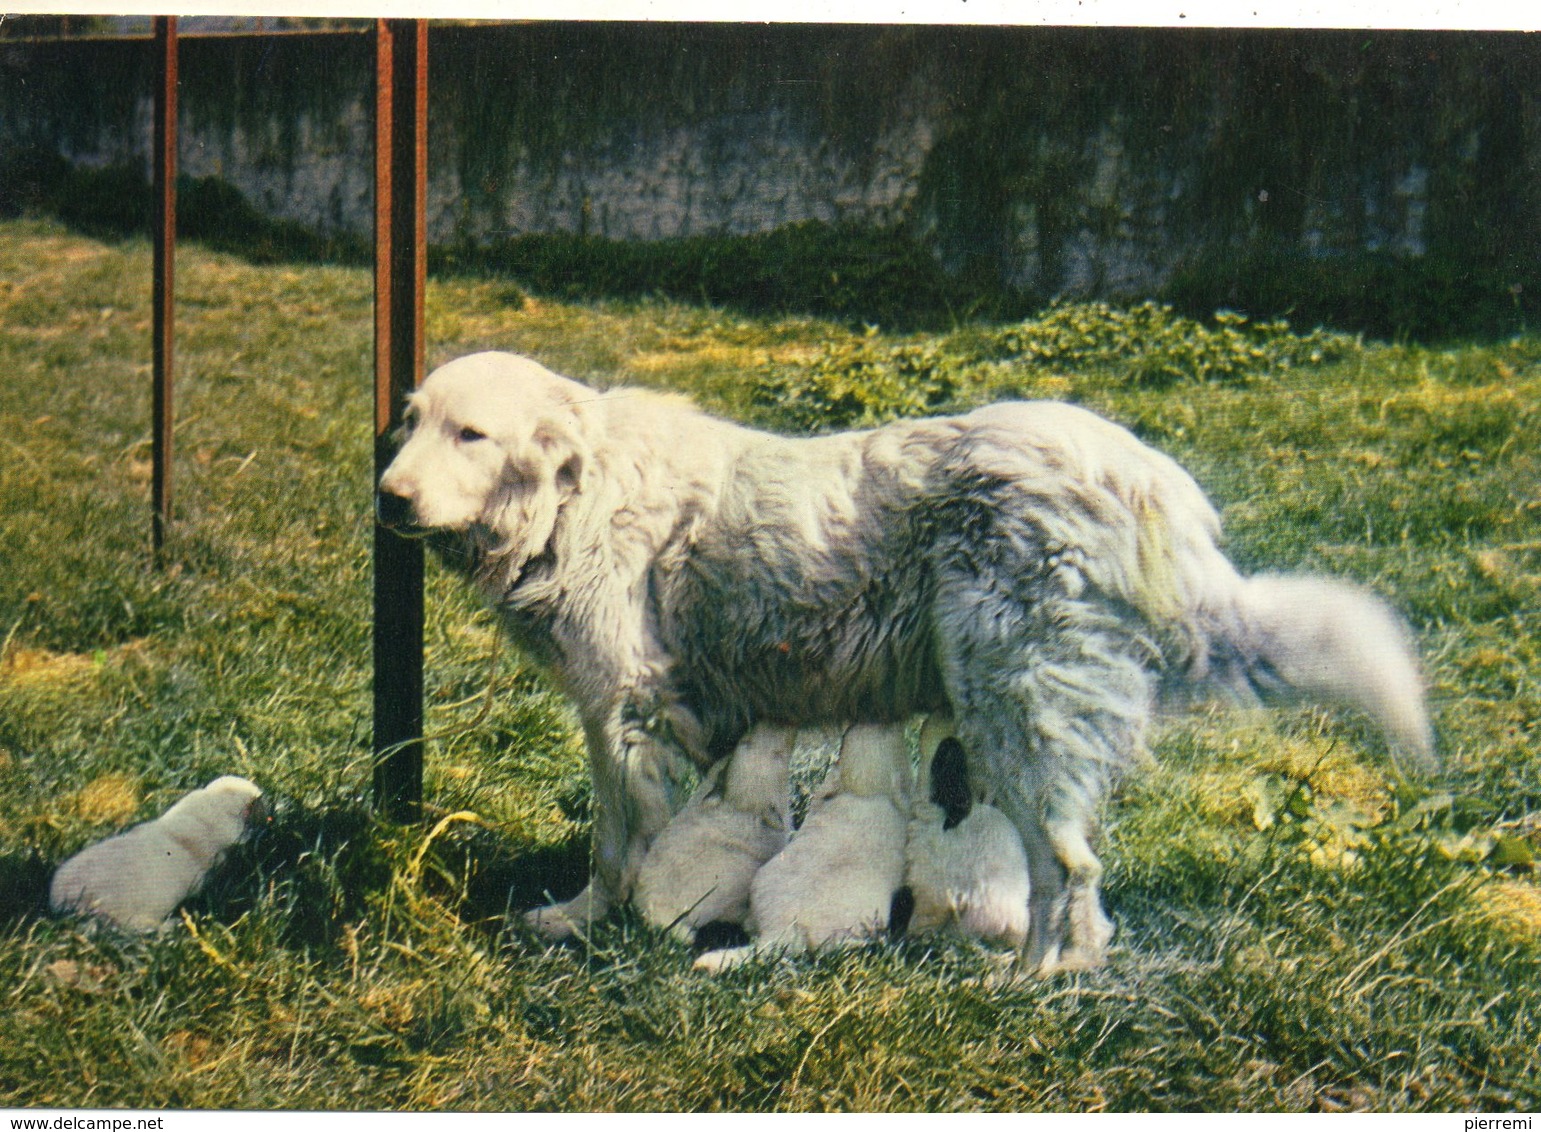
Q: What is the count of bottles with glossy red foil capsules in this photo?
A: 0